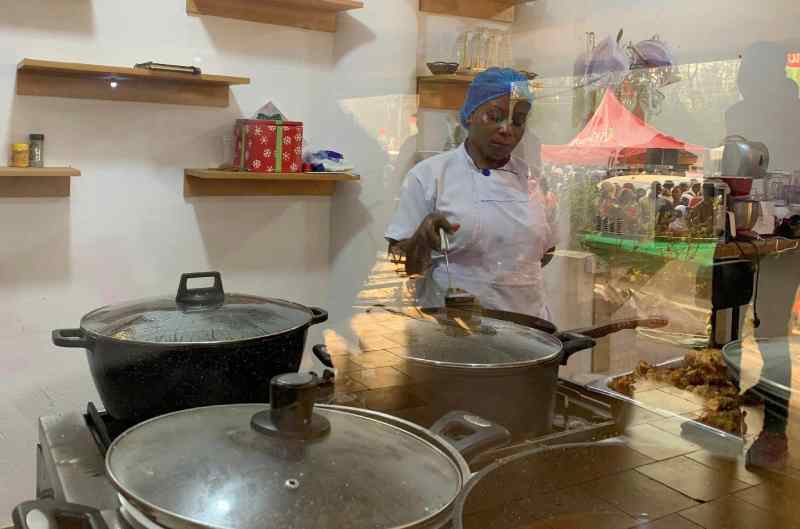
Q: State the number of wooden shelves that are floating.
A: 6